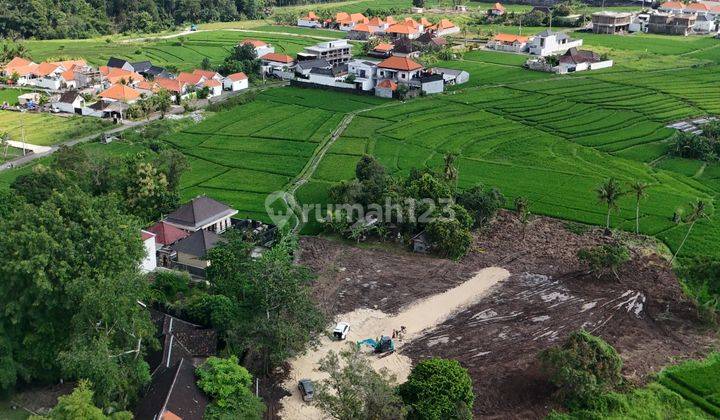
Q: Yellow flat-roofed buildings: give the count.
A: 0